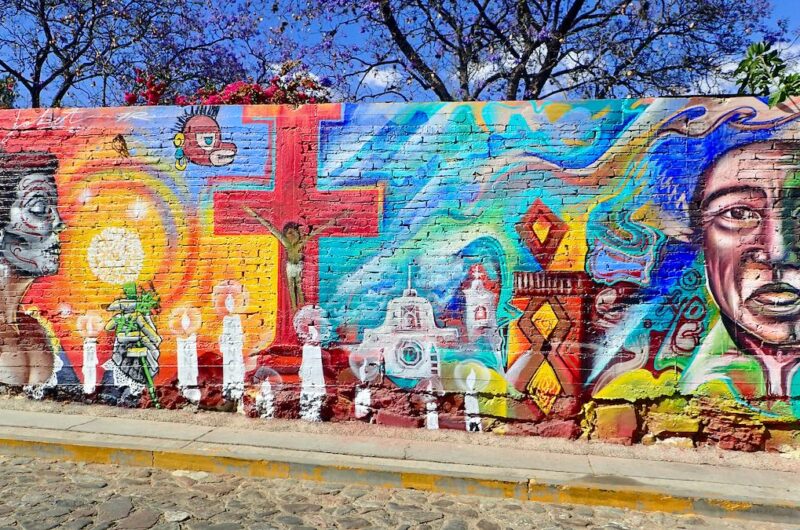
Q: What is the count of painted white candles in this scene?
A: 8